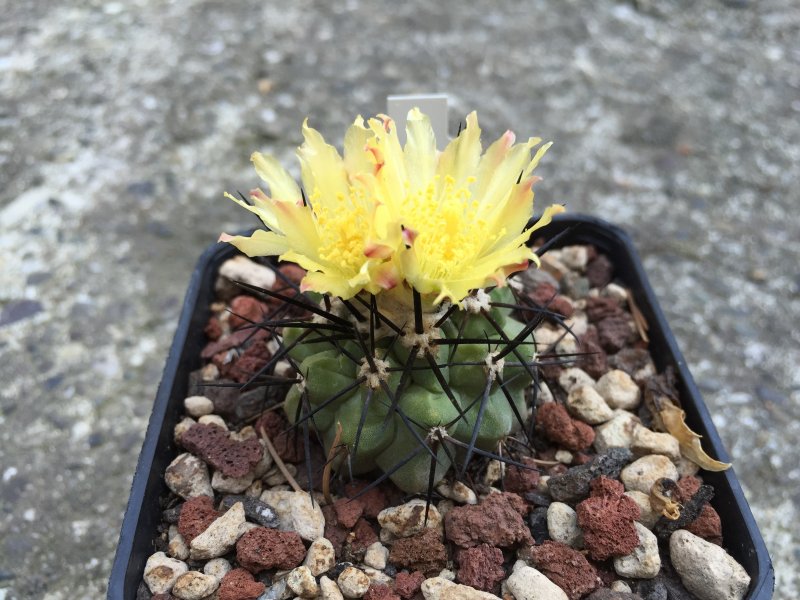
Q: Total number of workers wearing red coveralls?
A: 0